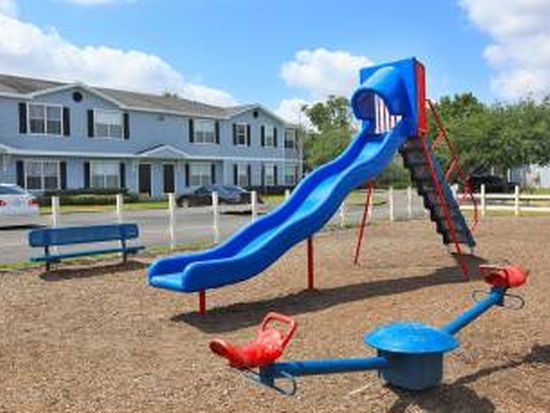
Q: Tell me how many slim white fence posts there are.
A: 13